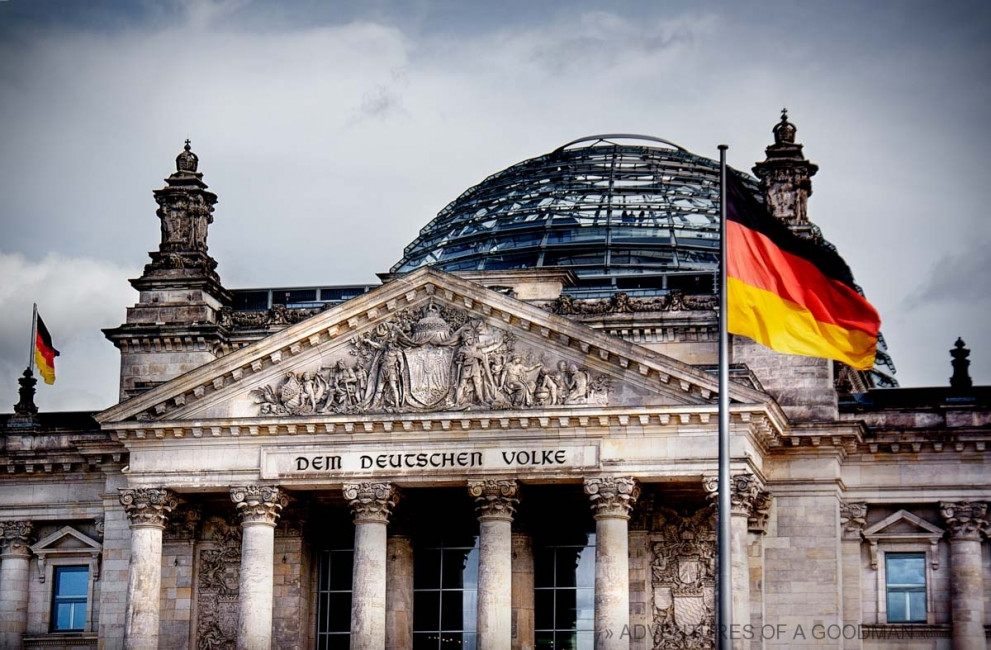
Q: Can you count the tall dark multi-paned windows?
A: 3